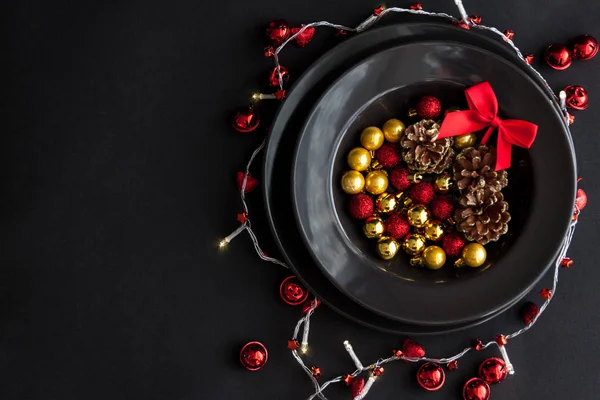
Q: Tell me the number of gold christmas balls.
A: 15